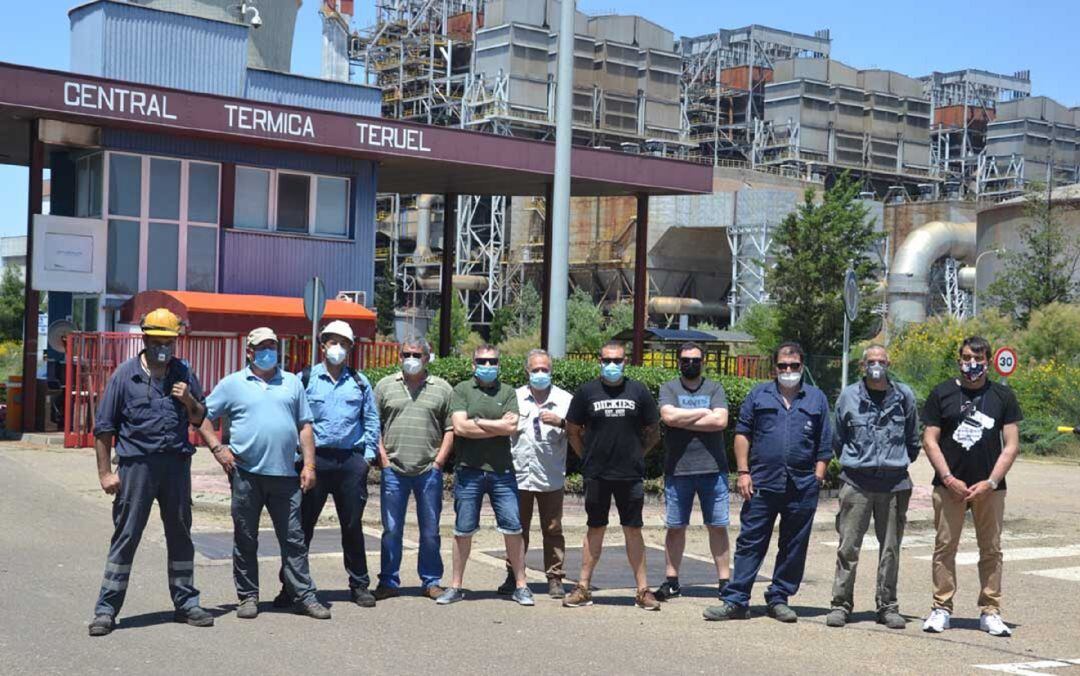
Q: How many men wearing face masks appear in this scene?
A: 11